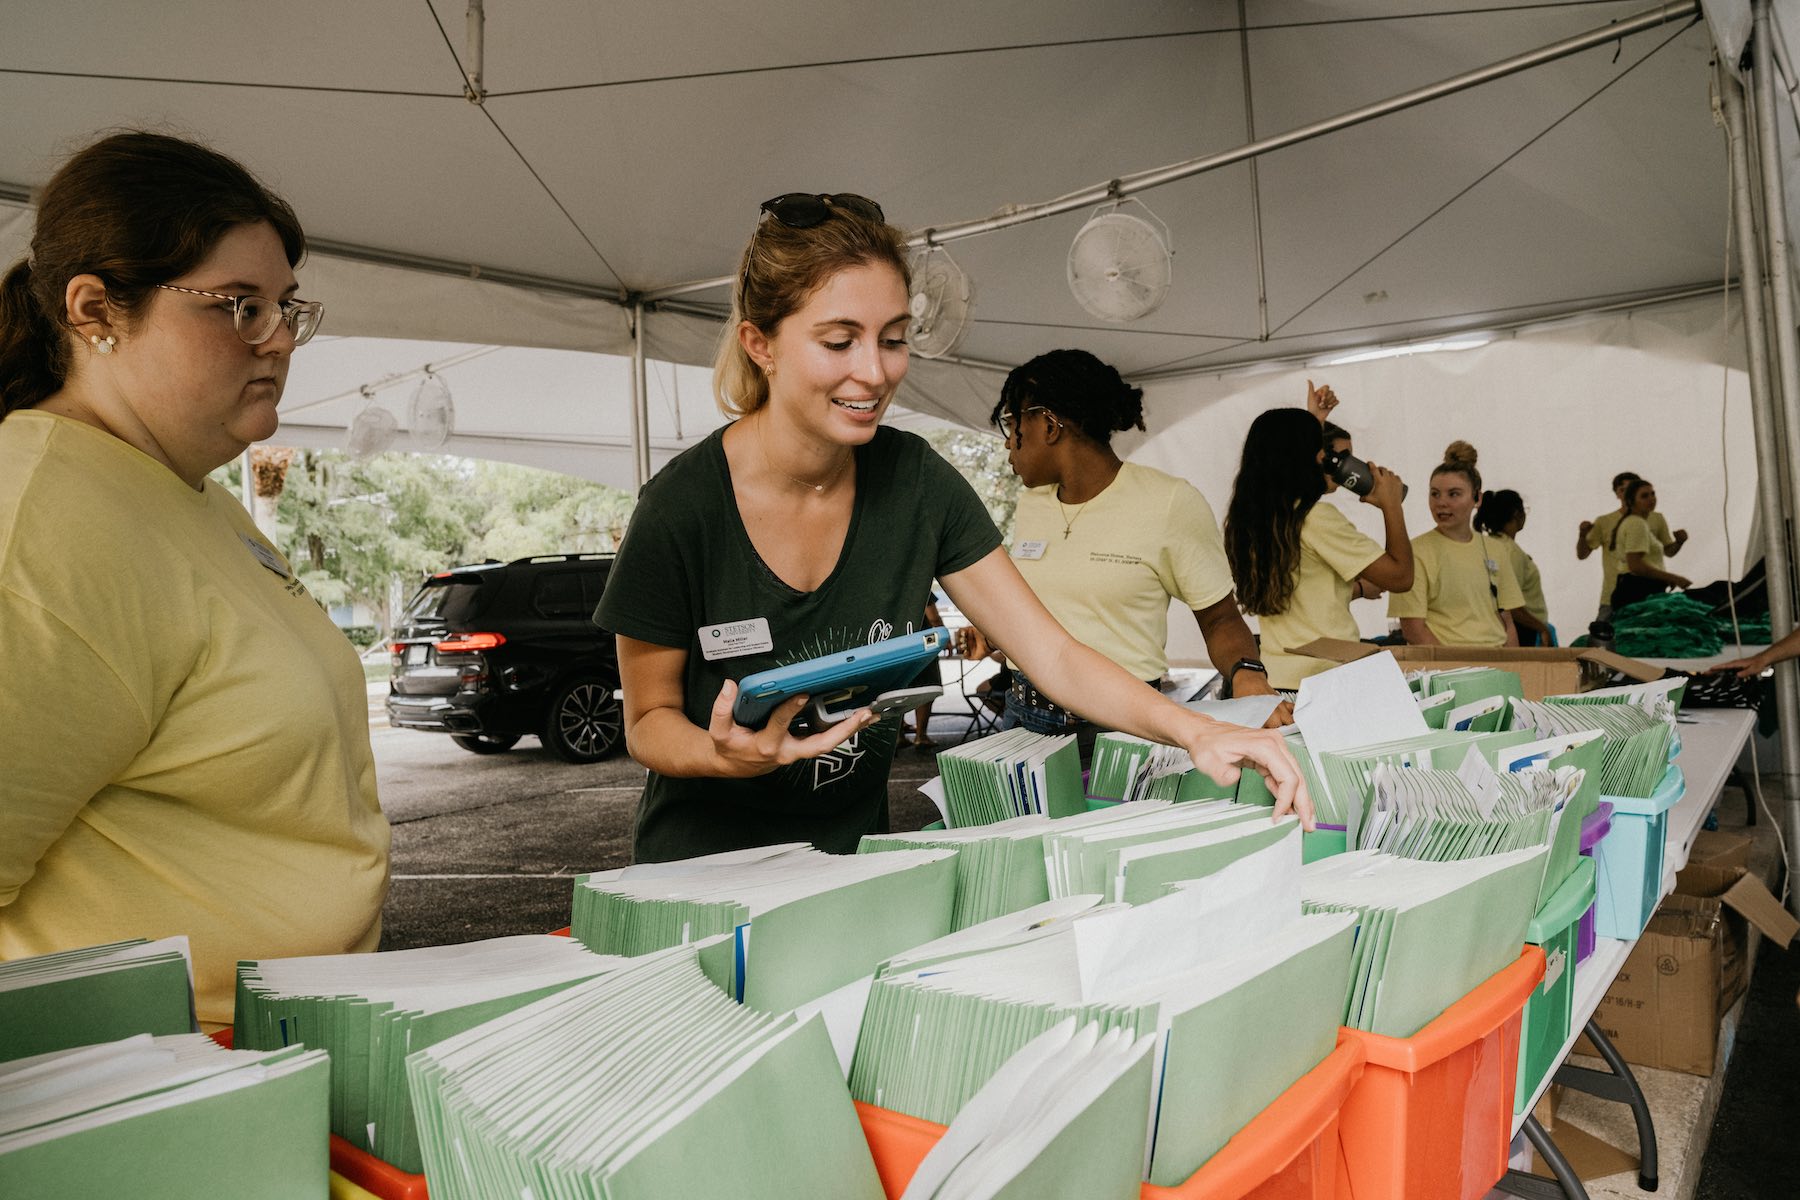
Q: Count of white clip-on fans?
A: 4